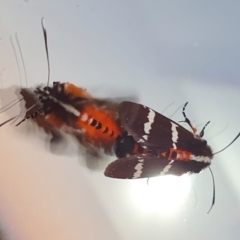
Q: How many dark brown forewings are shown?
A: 2